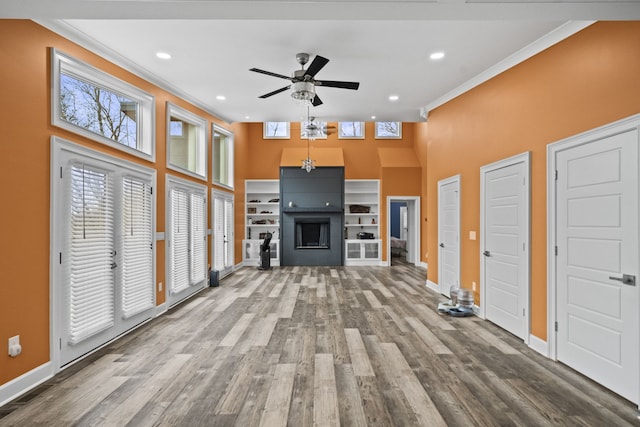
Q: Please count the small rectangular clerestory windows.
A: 4